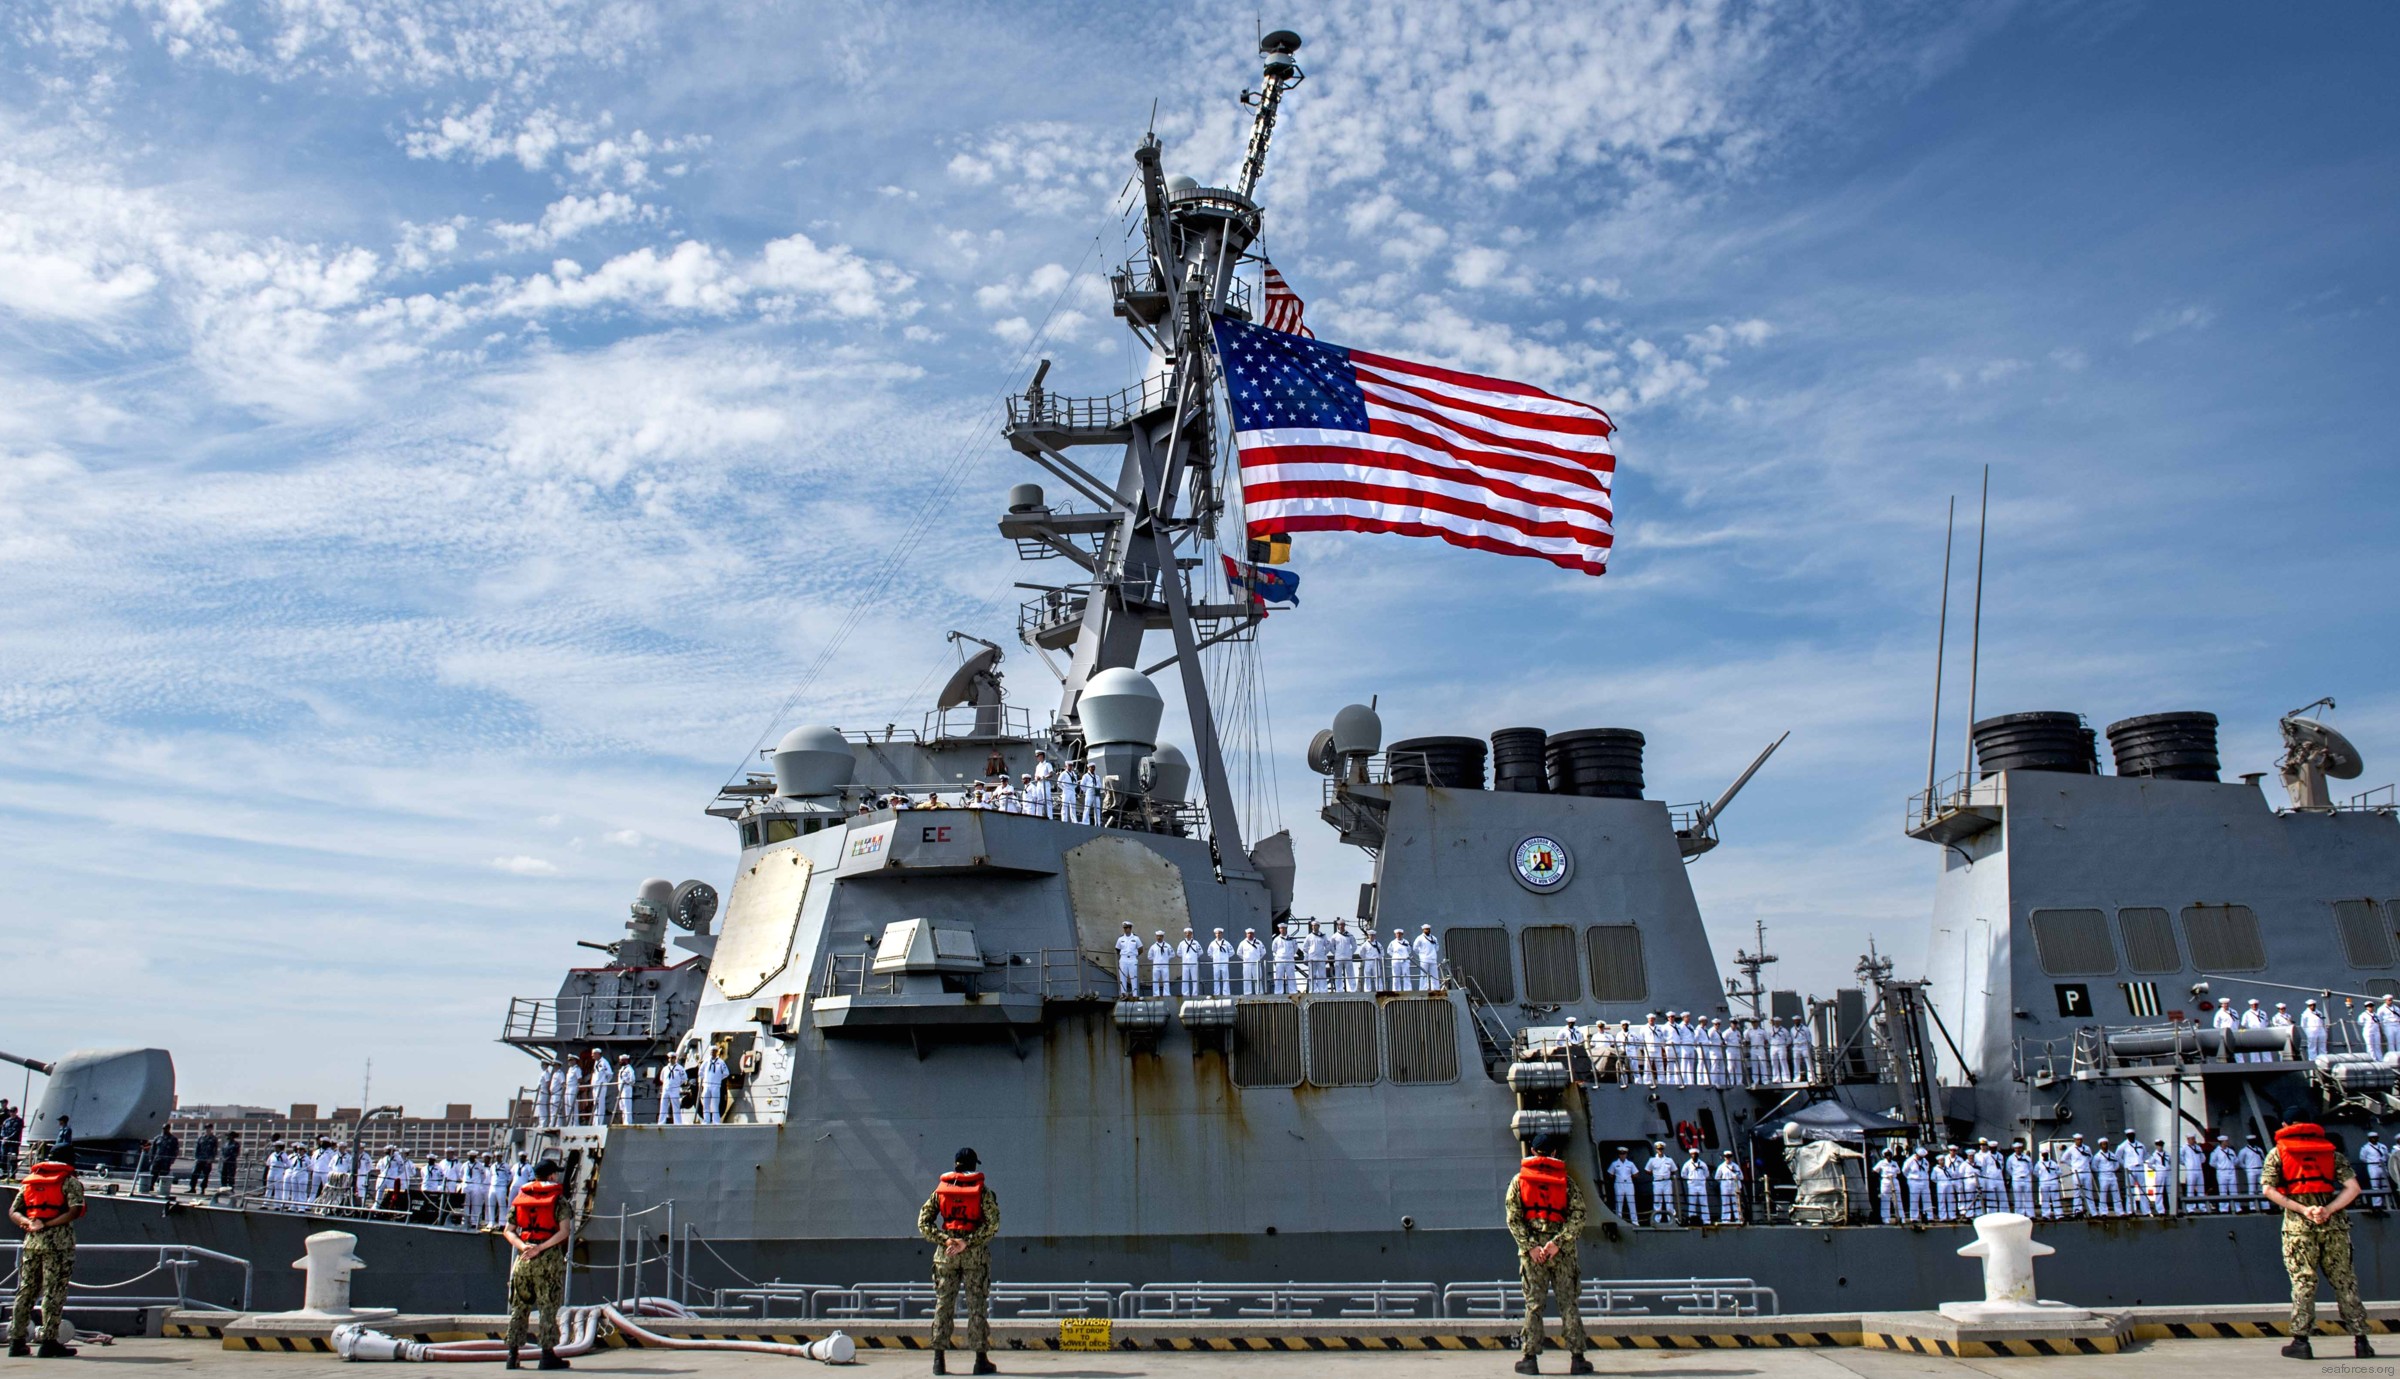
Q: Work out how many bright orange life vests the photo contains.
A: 5